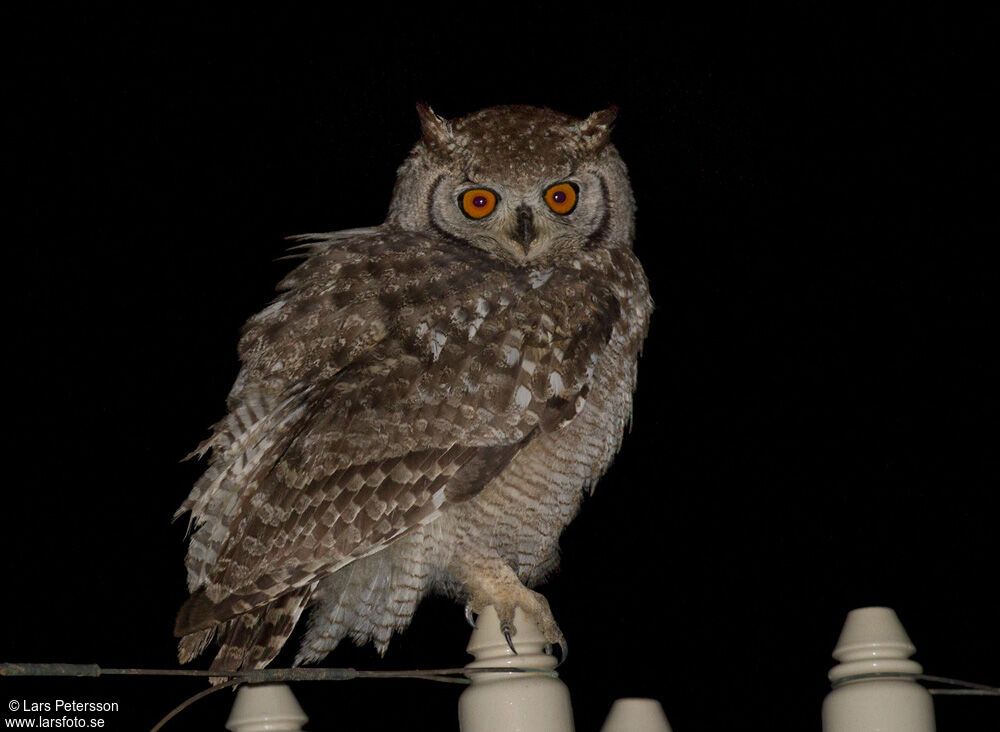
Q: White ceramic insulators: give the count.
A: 4